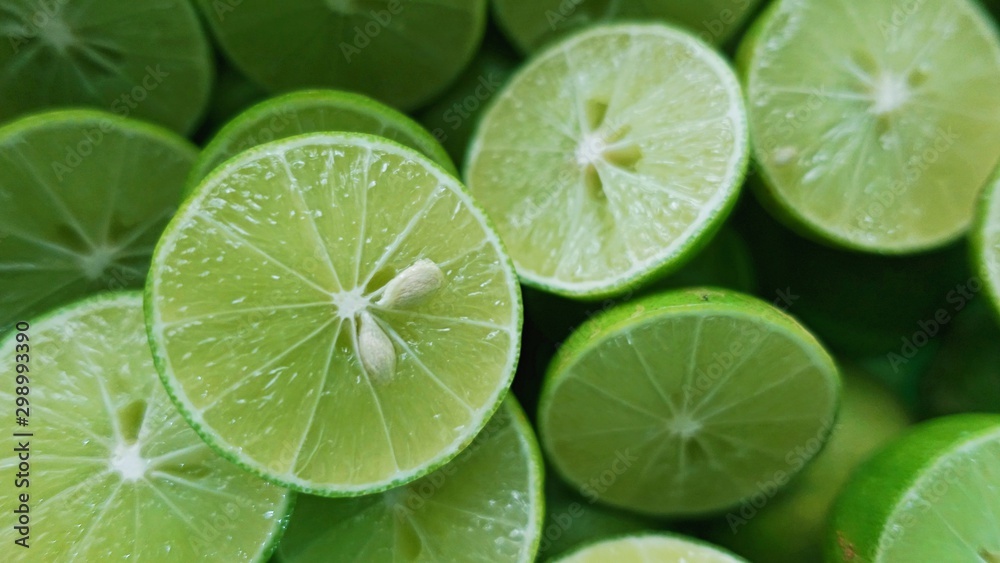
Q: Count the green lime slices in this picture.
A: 14